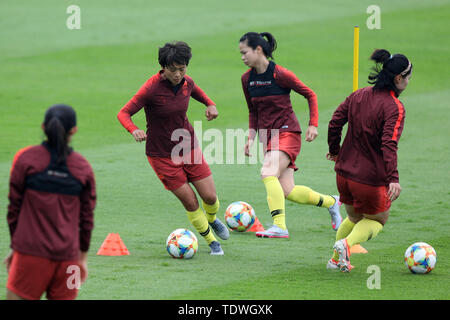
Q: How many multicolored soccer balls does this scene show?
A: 3